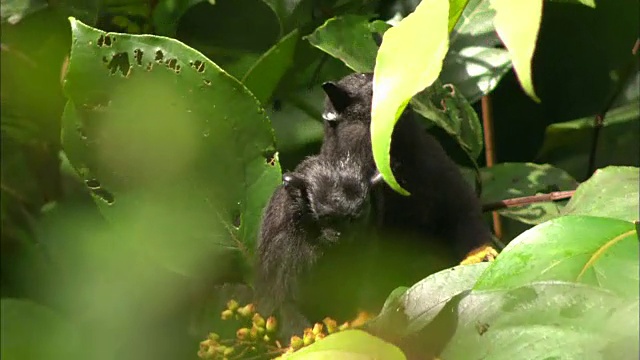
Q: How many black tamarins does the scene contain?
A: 2